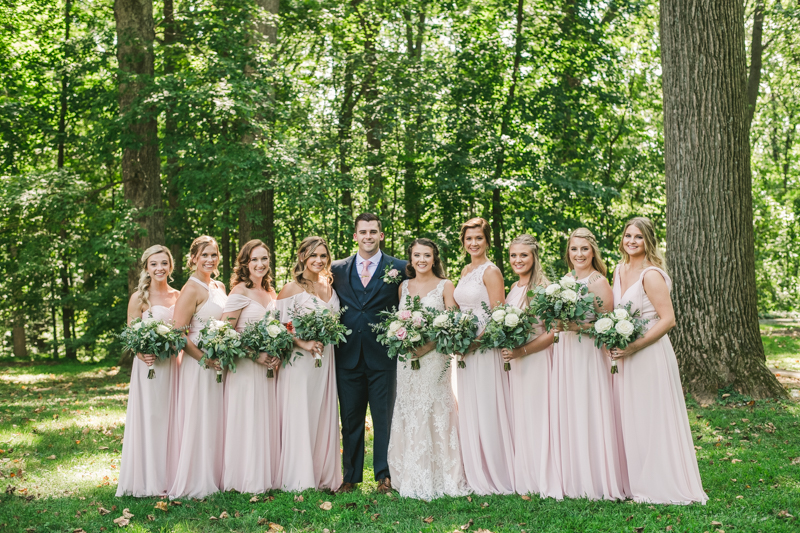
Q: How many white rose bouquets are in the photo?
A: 8